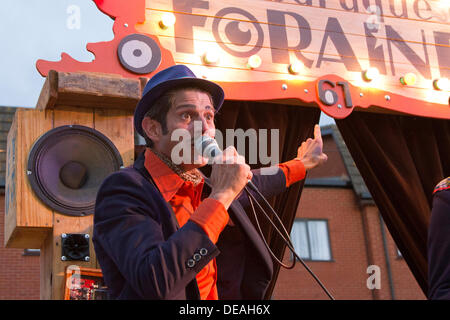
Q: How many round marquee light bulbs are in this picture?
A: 7